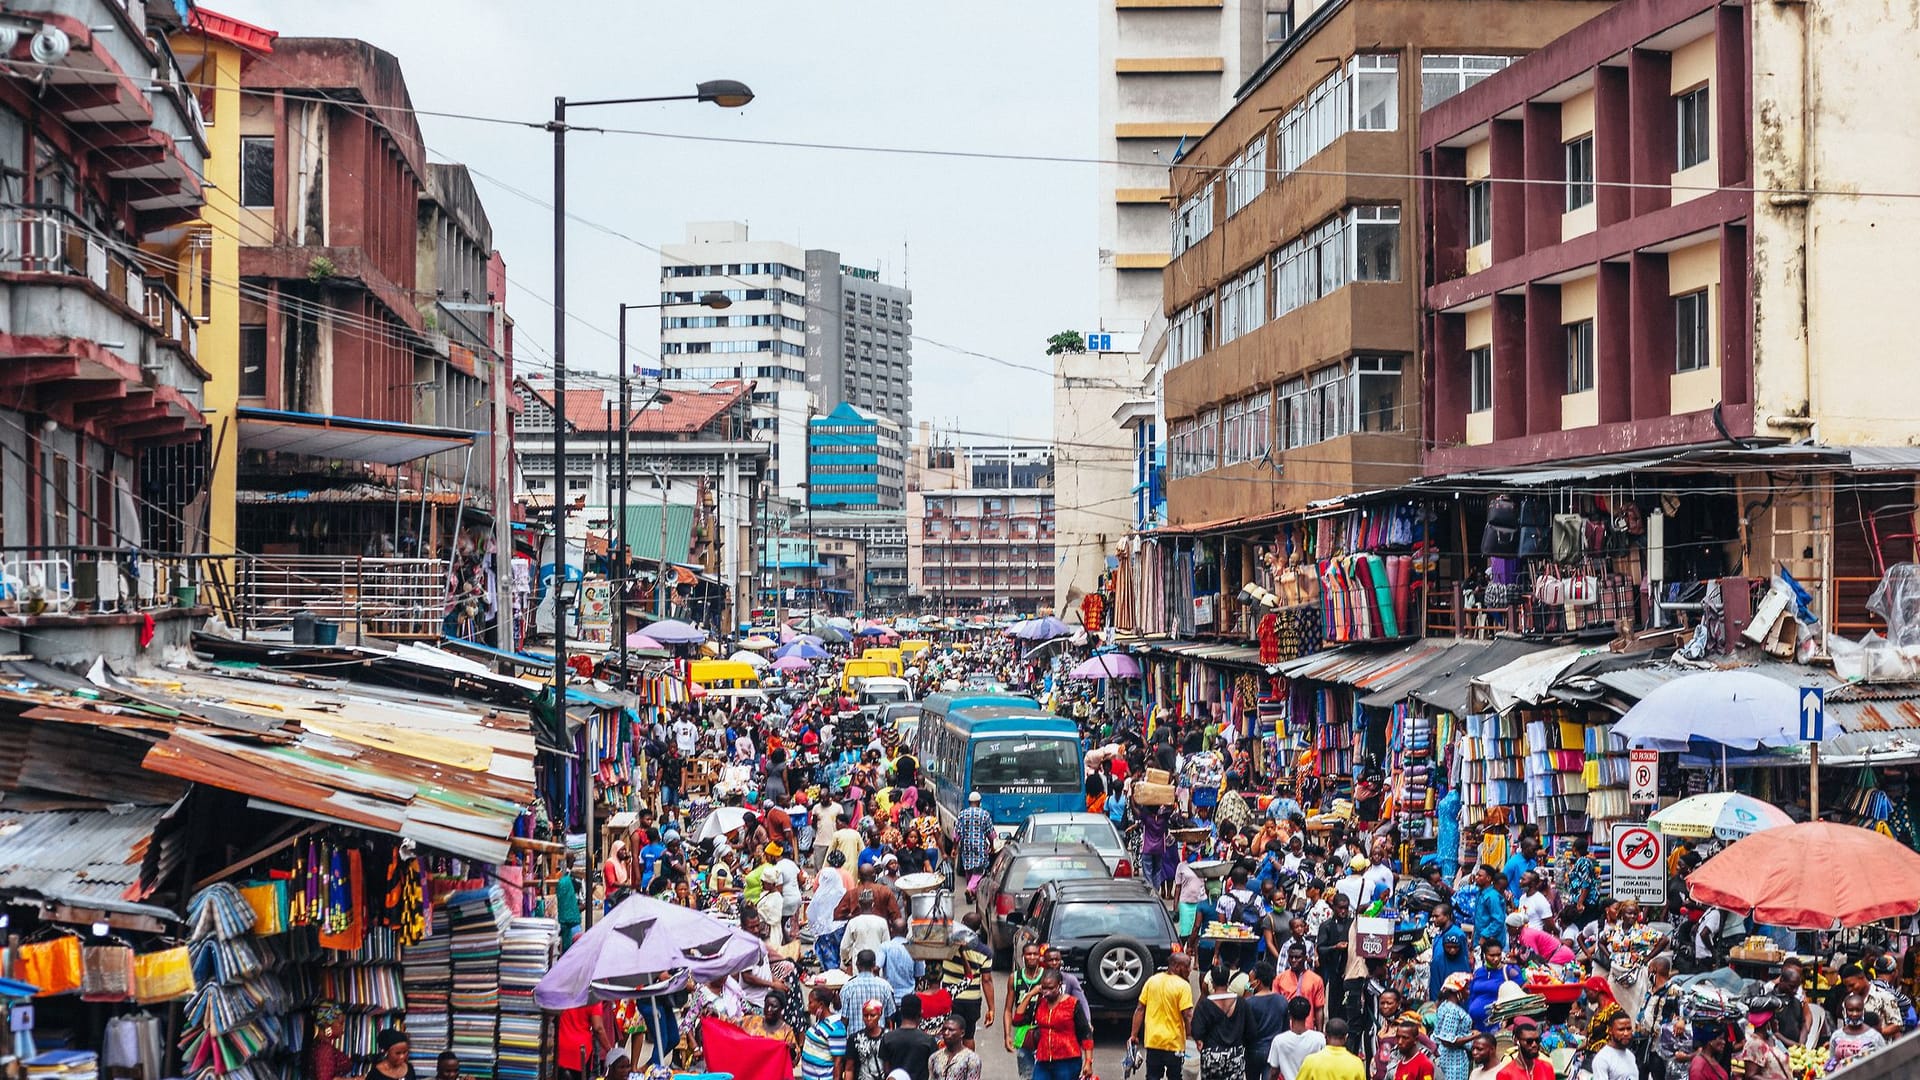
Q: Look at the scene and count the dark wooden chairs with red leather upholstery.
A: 0